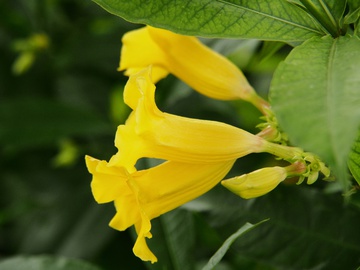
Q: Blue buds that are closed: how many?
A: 0